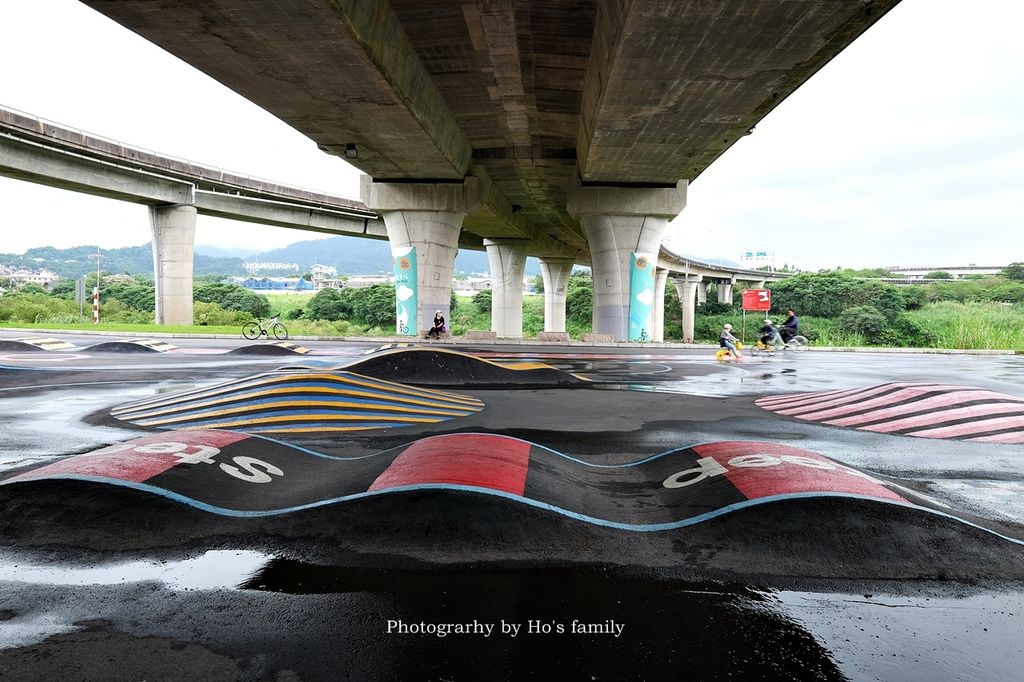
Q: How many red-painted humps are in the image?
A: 3